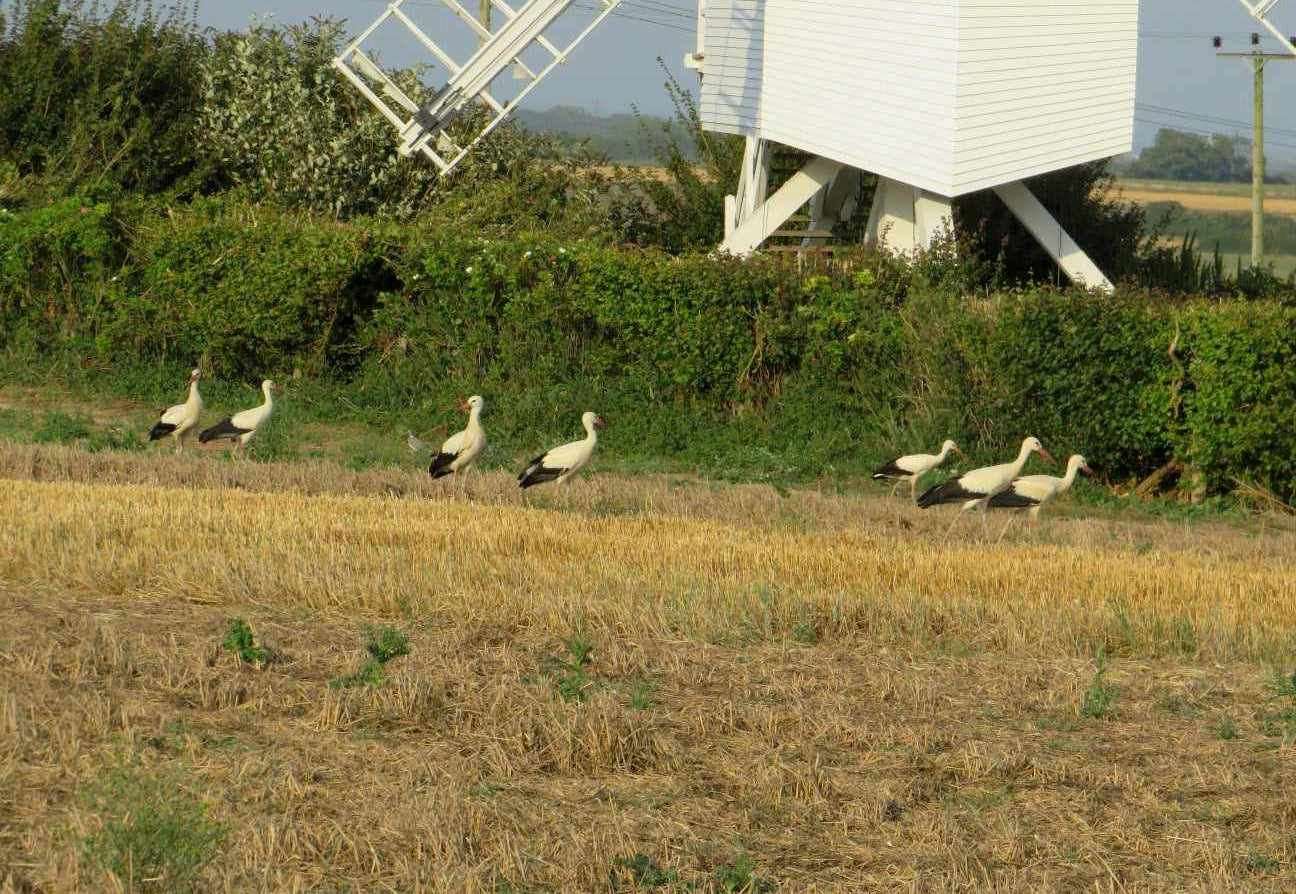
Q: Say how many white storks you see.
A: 7